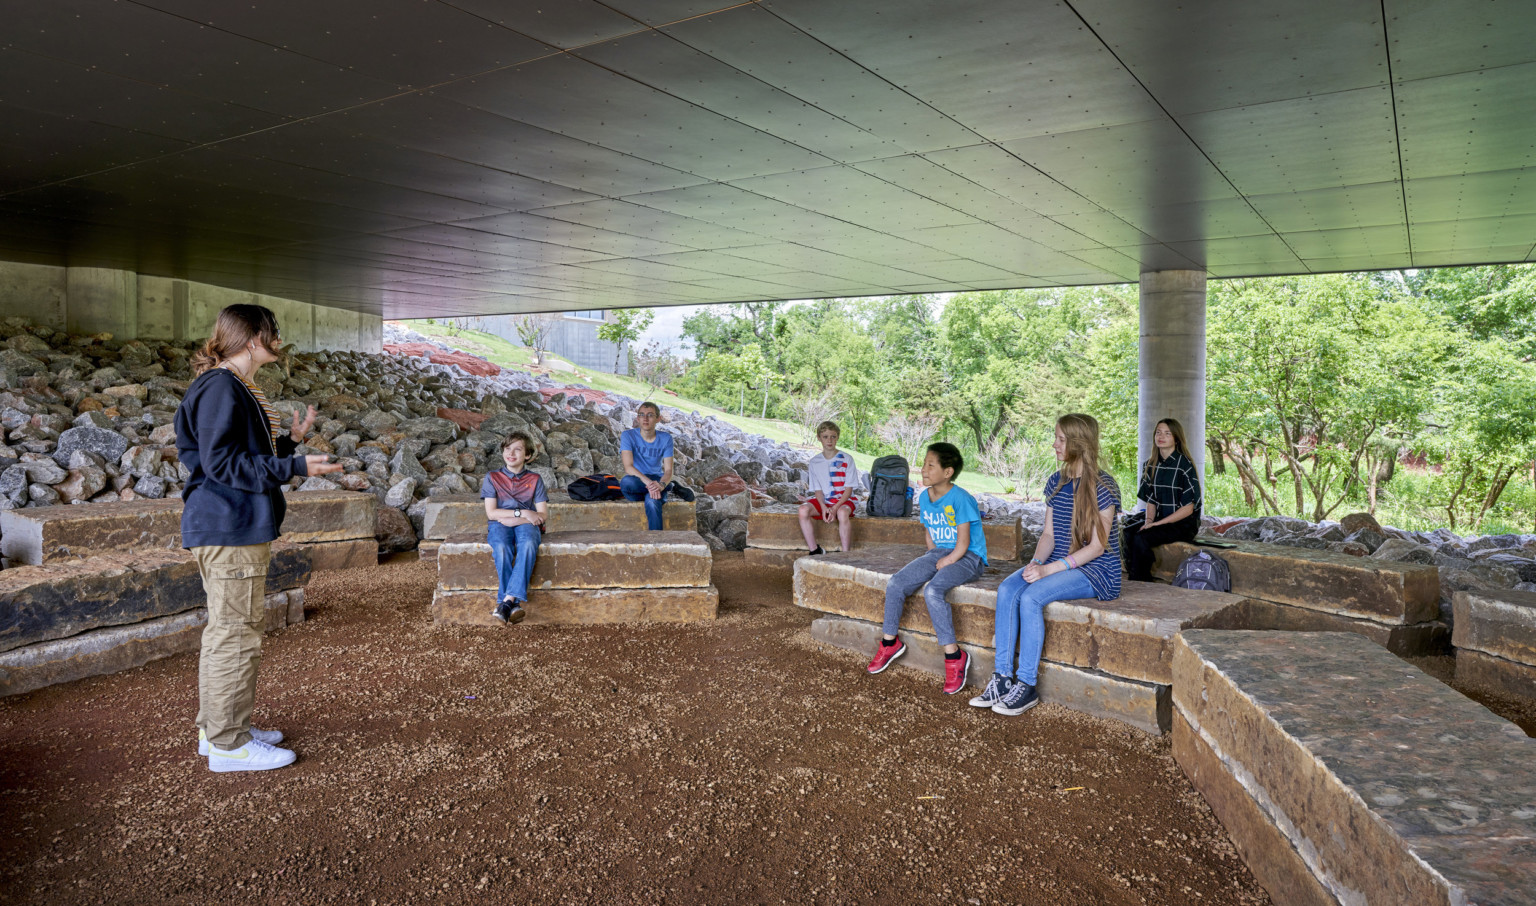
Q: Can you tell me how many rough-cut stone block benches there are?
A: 9